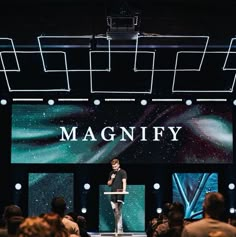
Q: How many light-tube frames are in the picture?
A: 7